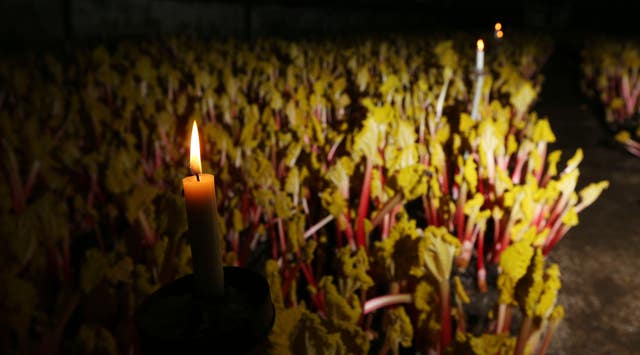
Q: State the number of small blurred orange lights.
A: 2